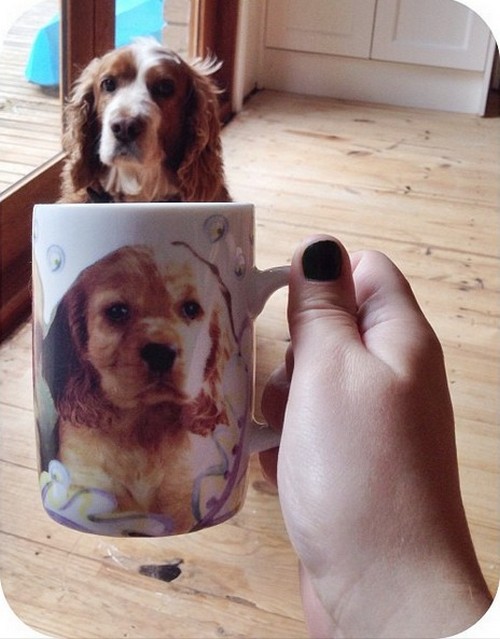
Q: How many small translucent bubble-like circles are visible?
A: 3